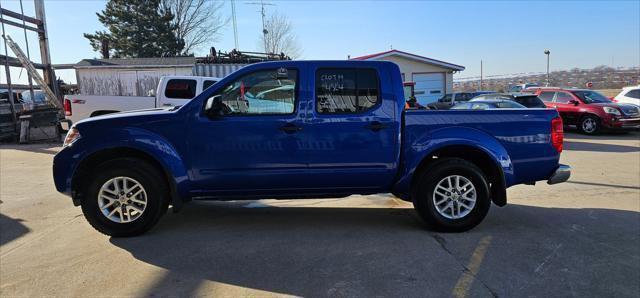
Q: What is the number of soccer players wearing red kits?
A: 0